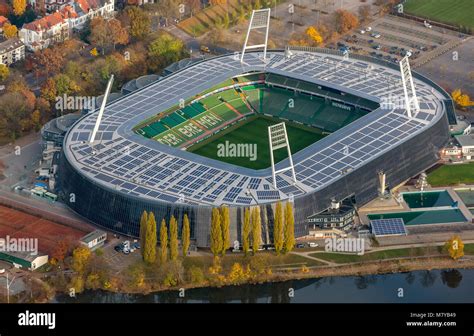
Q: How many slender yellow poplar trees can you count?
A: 11